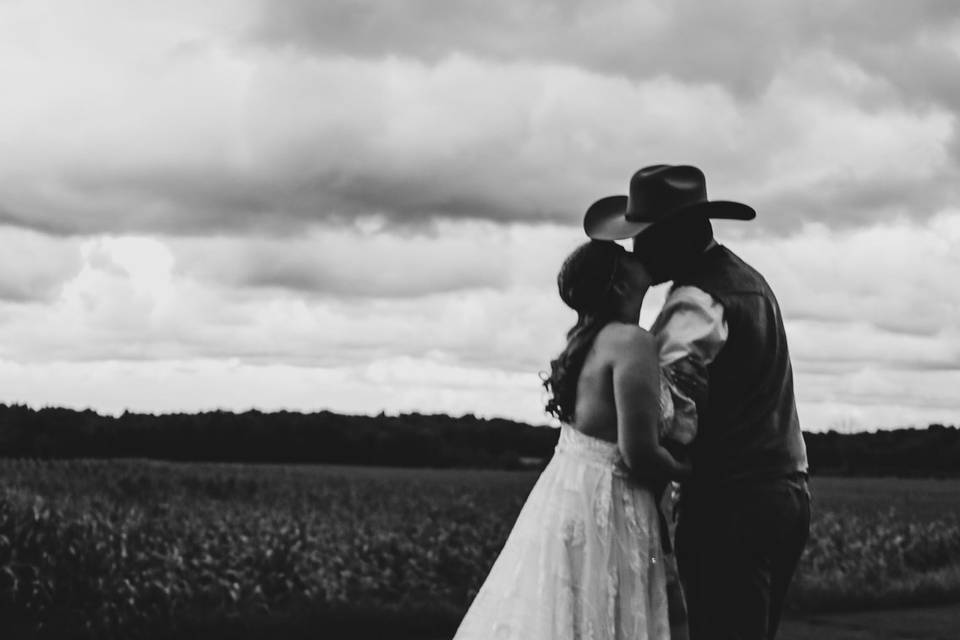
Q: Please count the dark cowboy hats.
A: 1